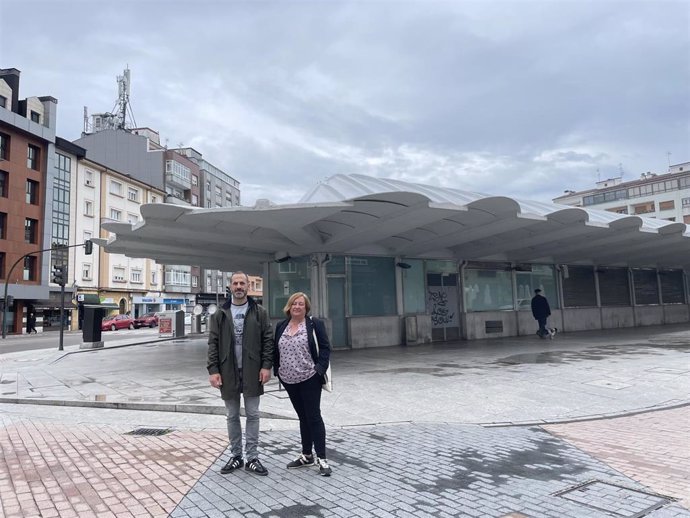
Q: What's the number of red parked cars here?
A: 2